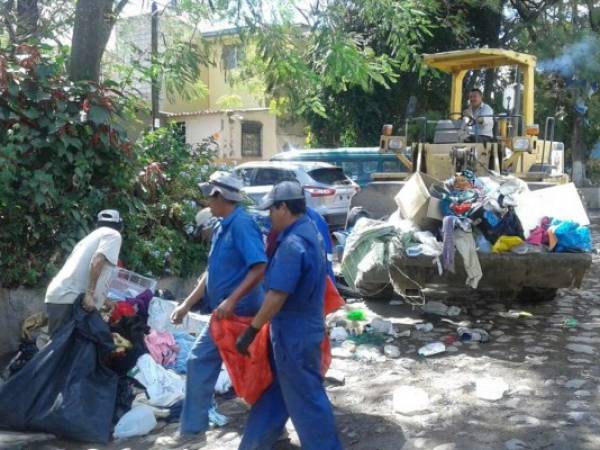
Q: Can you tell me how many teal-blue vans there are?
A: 1